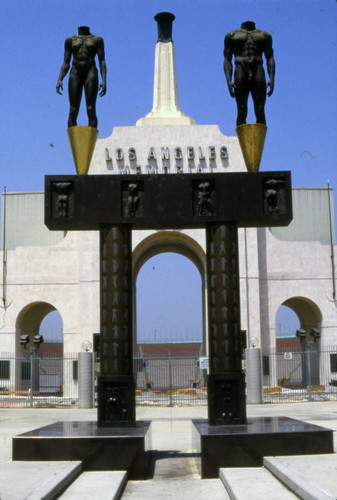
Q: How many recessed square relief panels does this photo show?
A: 6